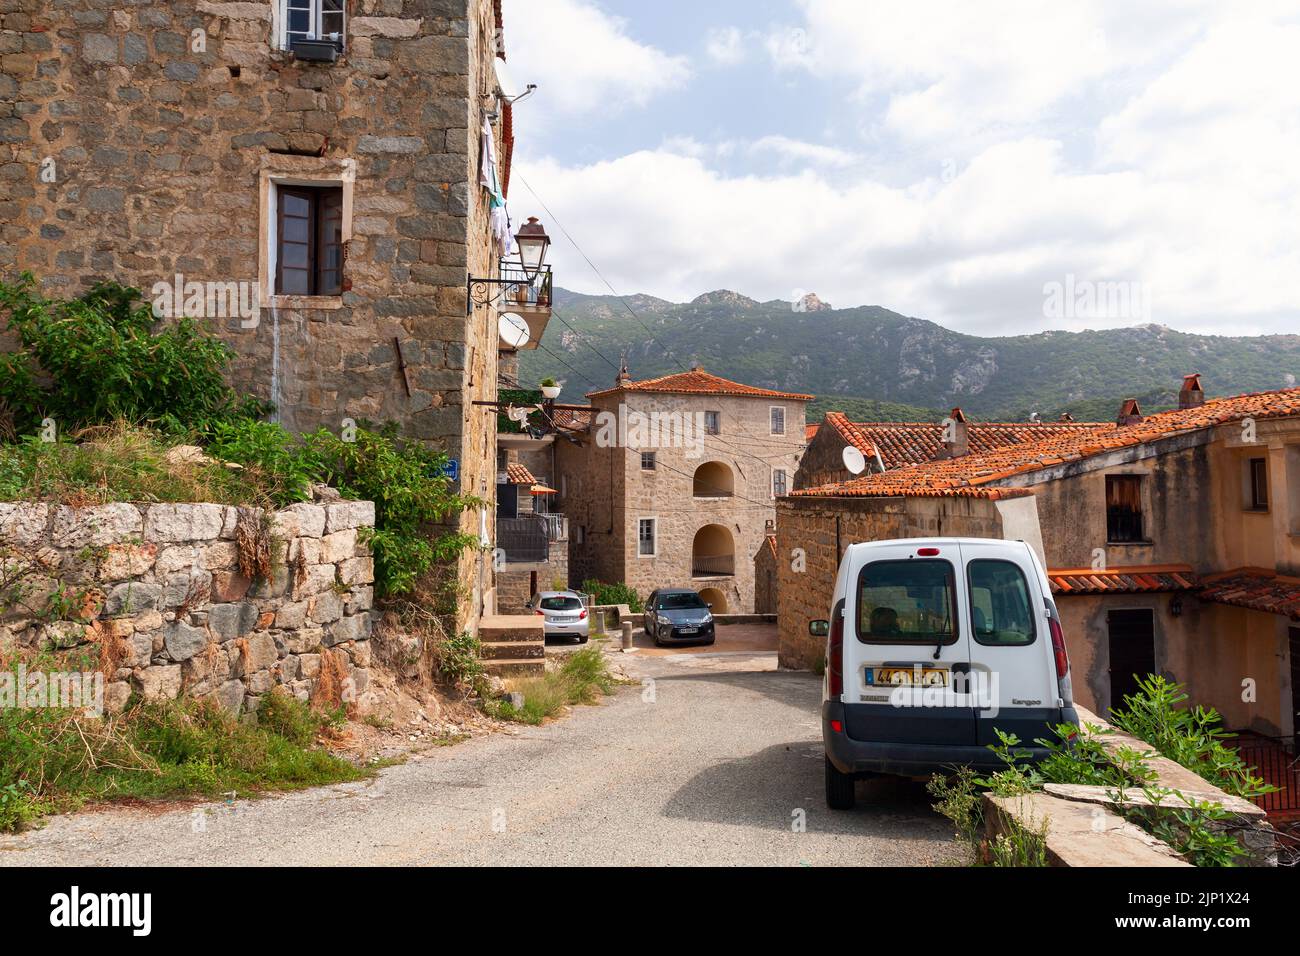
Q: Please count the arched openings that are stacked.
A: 3